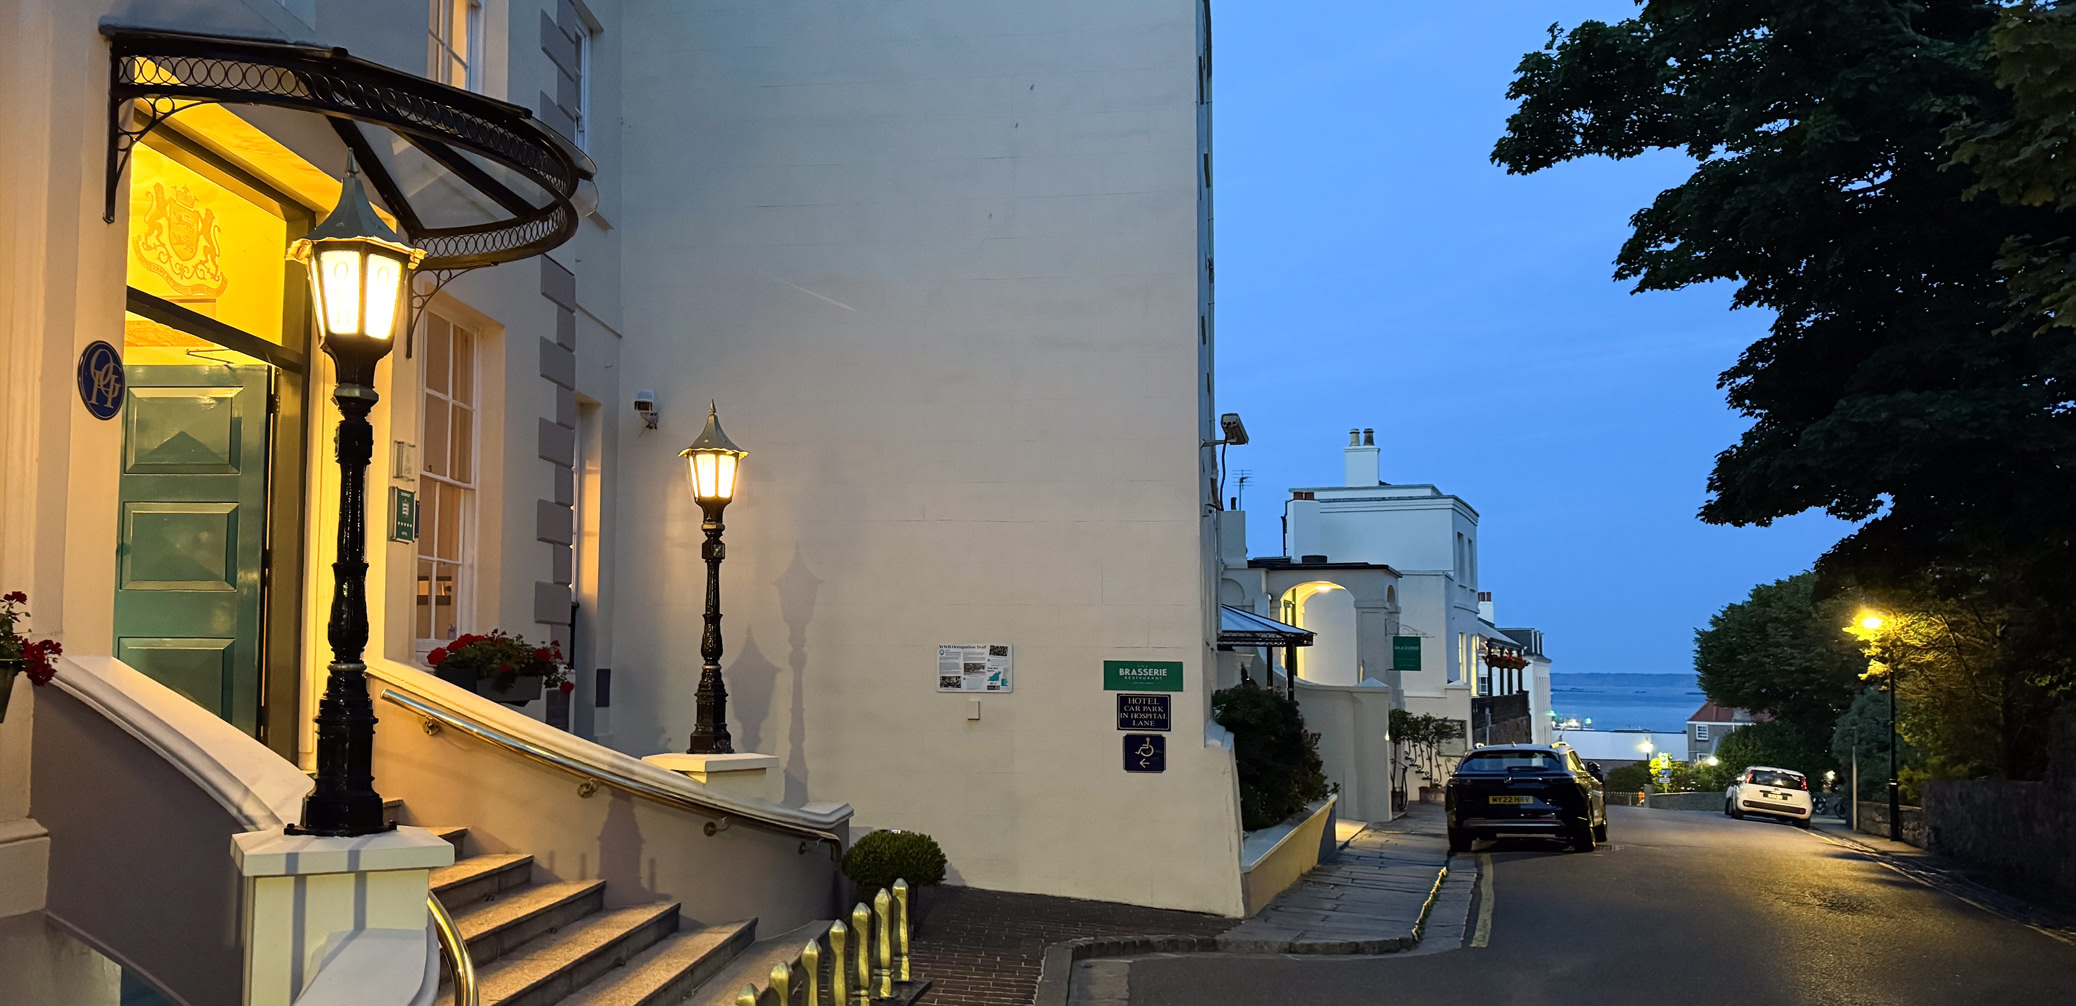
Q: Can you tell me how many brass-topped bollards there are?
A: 7